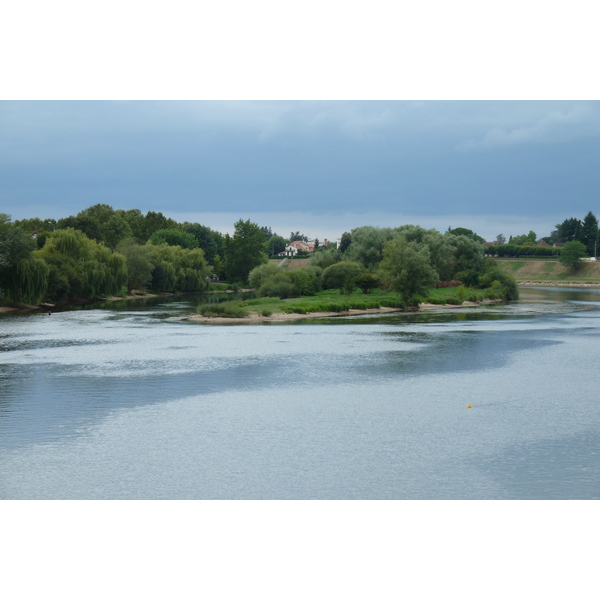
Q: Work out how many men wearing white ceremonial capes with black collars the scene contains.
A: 0